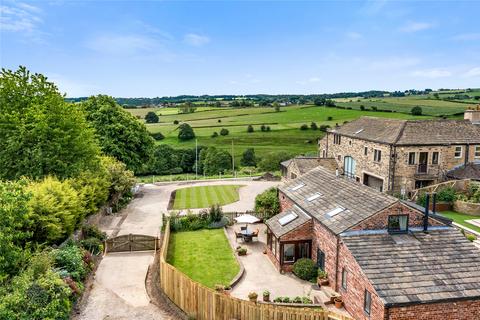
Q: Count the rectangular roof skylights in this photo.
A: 5